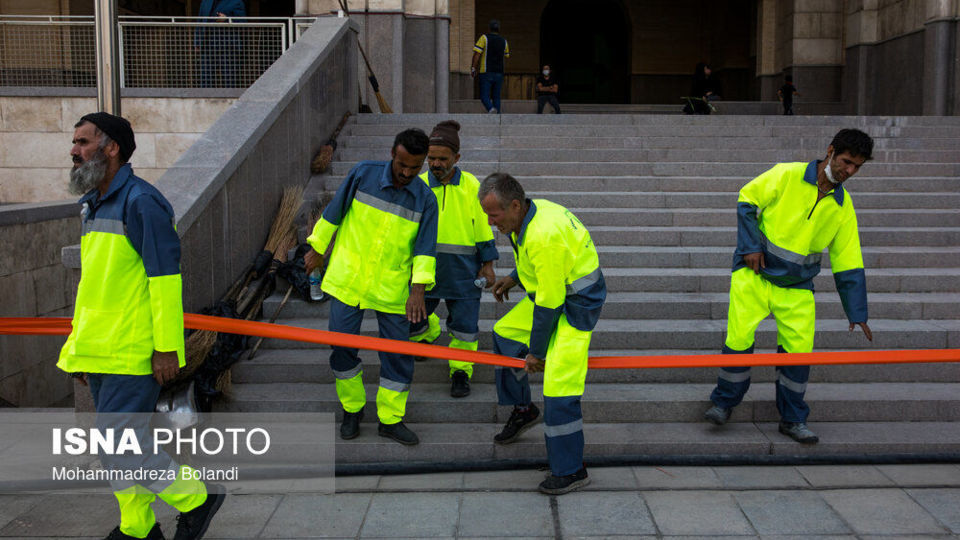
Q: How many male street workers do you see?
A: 5